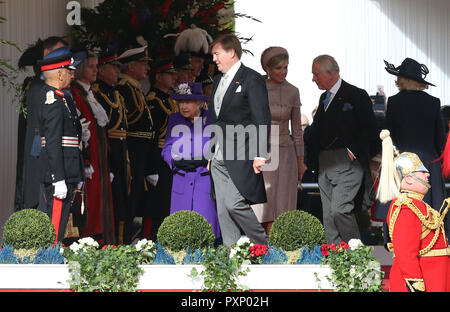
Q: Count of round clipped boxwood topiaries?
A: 3